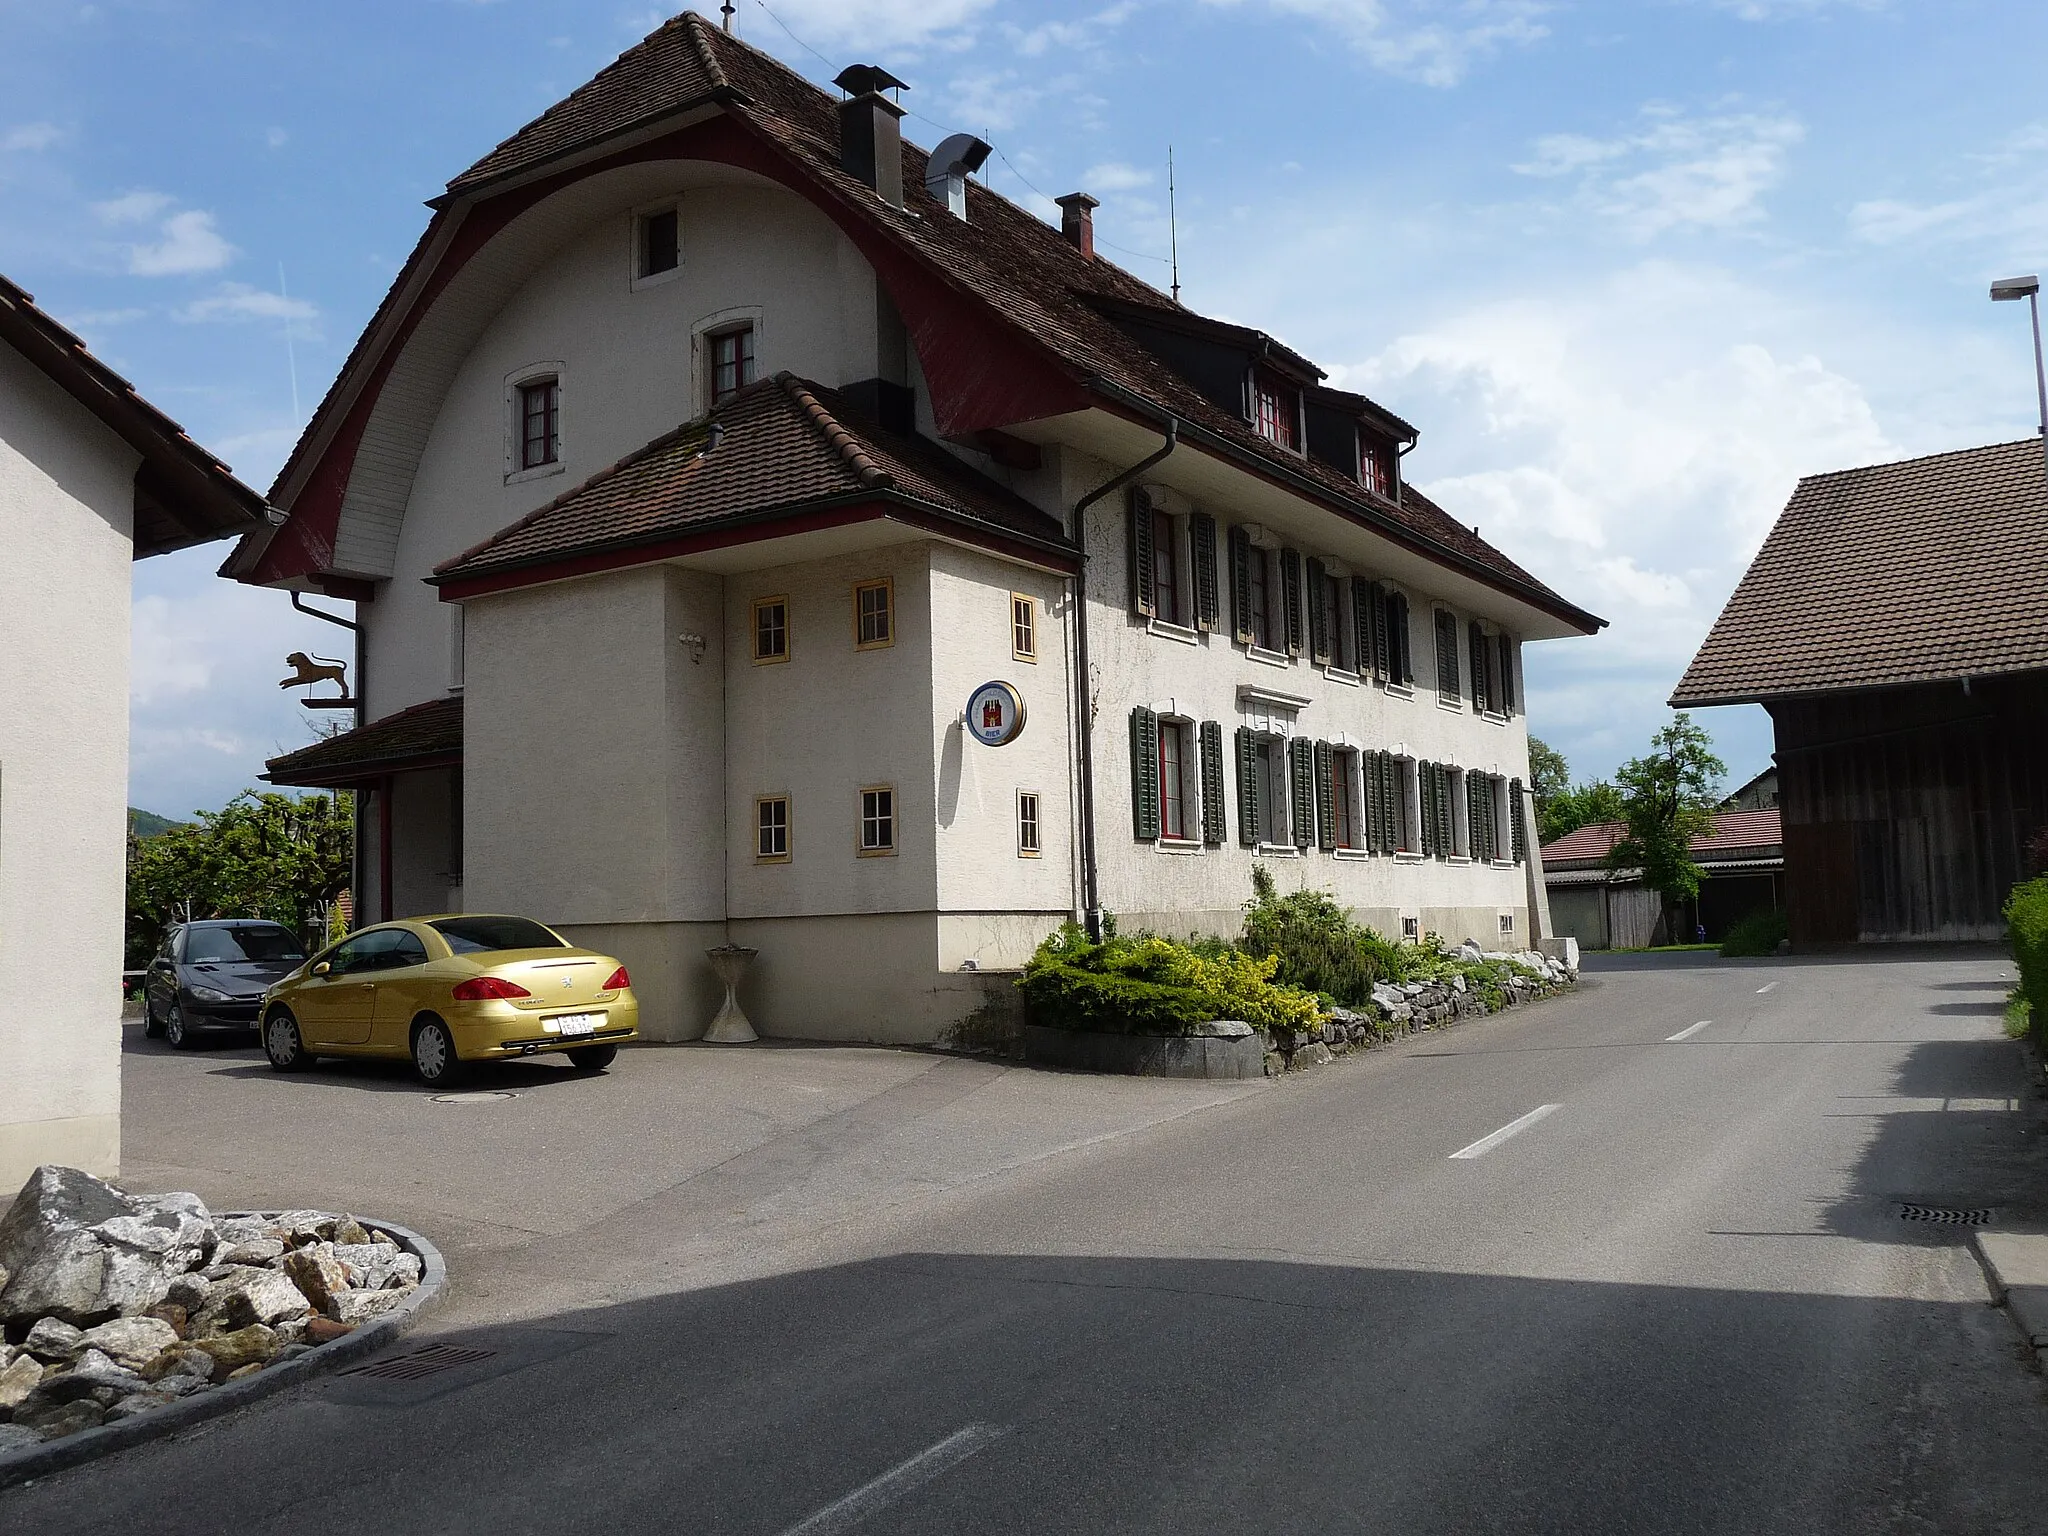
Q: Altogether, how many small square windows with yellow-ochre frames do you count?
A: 6